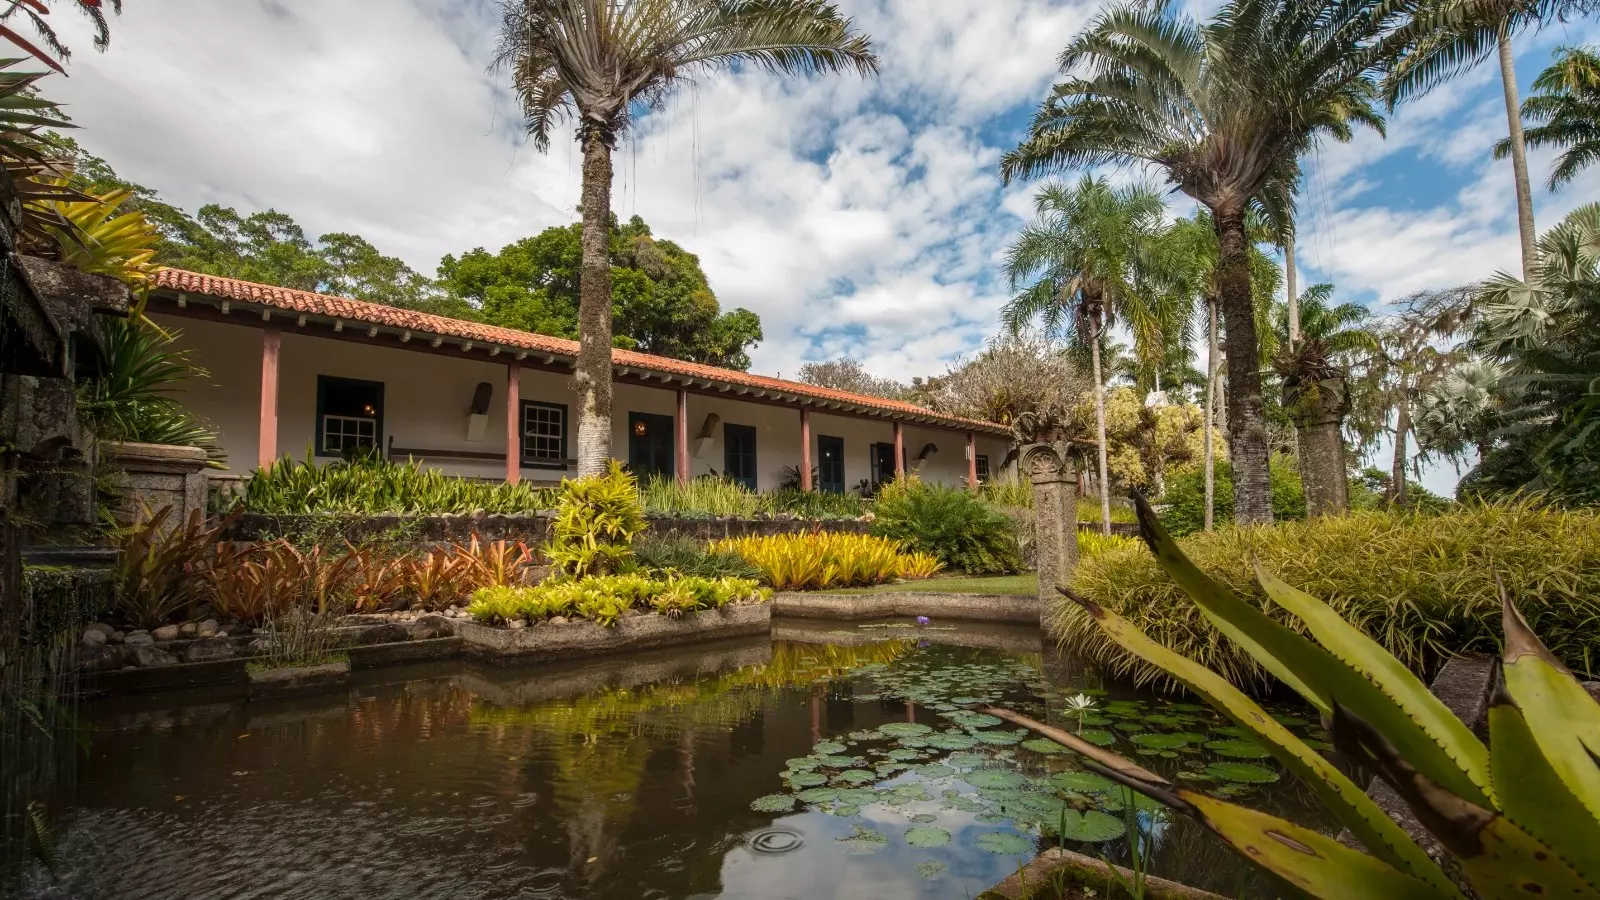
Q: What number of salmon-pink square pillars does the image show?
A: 6